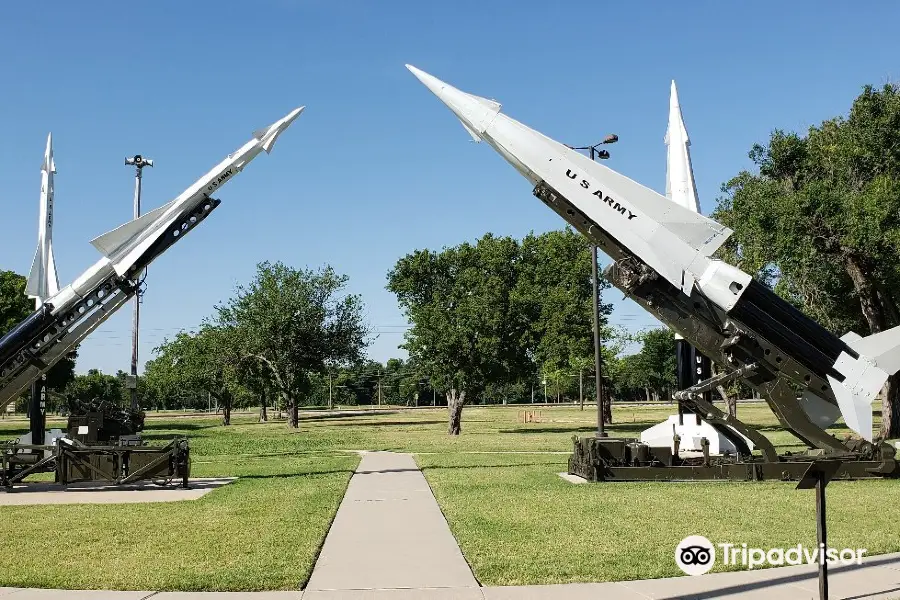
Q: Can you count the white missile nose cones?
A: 4